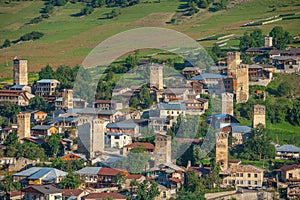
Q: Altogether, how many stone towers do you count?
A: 13